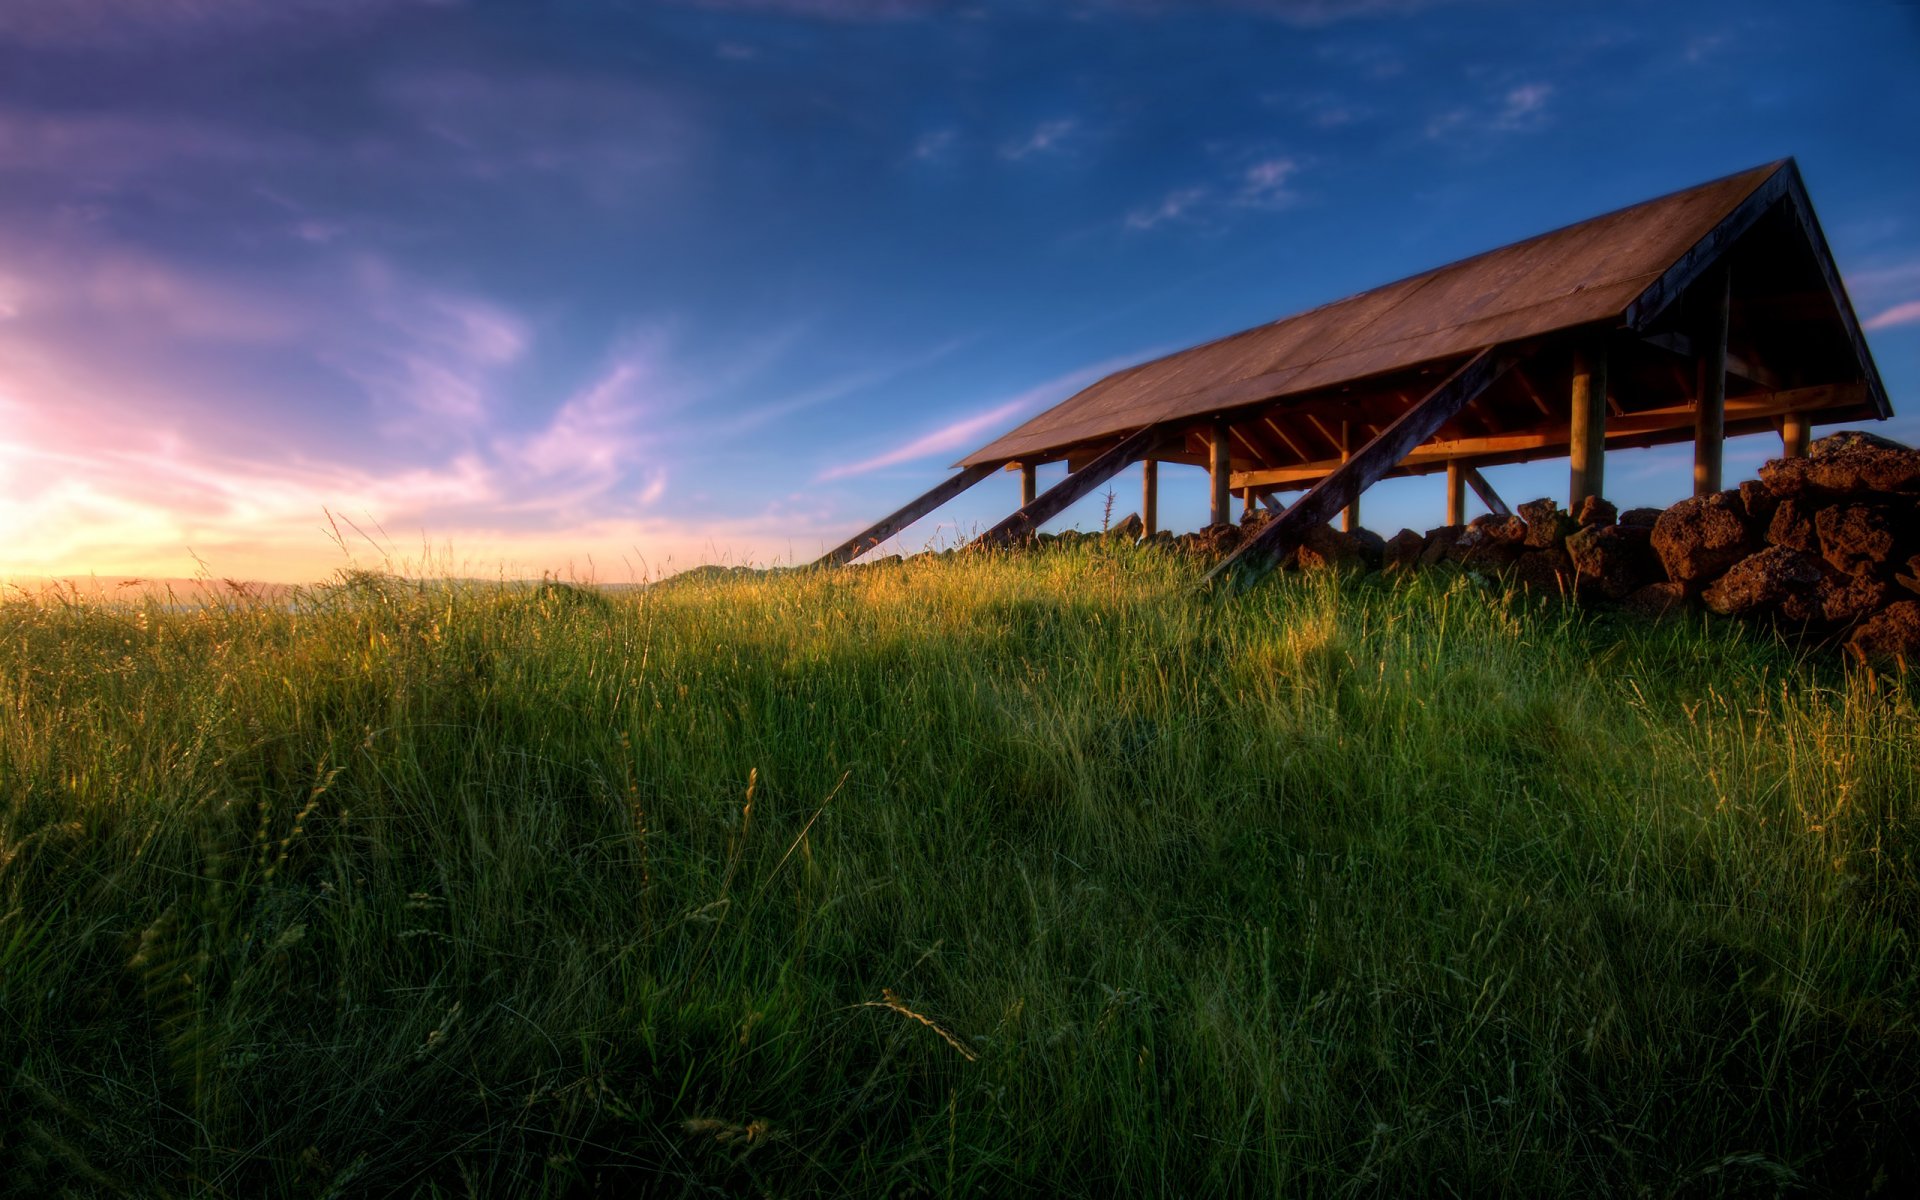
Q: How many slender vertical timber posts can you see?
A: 9